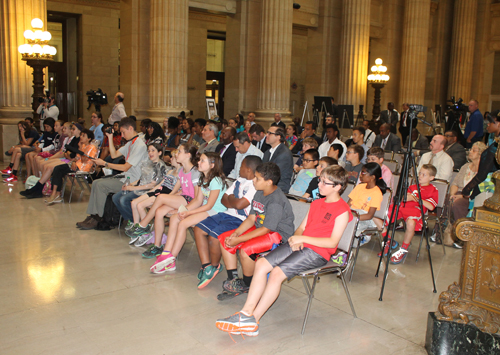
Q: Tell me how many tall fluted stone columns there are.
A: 6